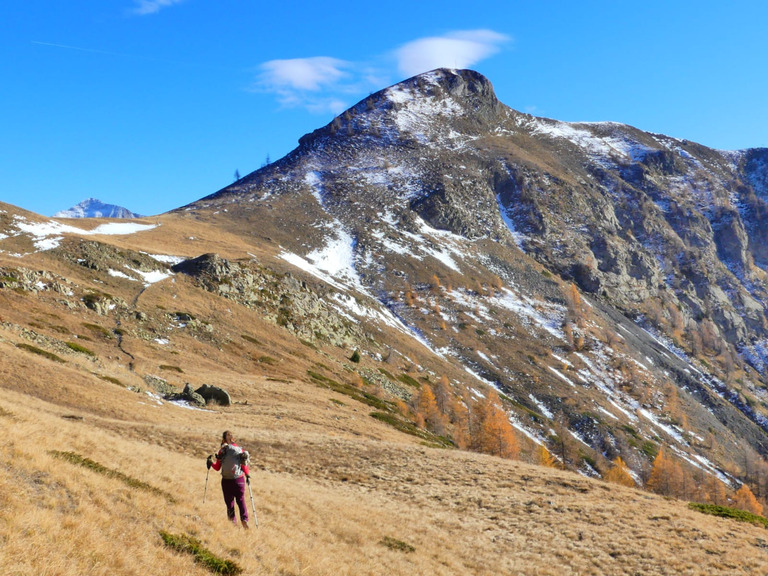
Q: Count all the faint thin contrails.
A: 1